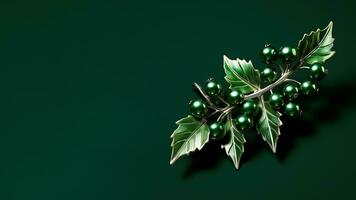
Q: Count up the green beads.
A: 14